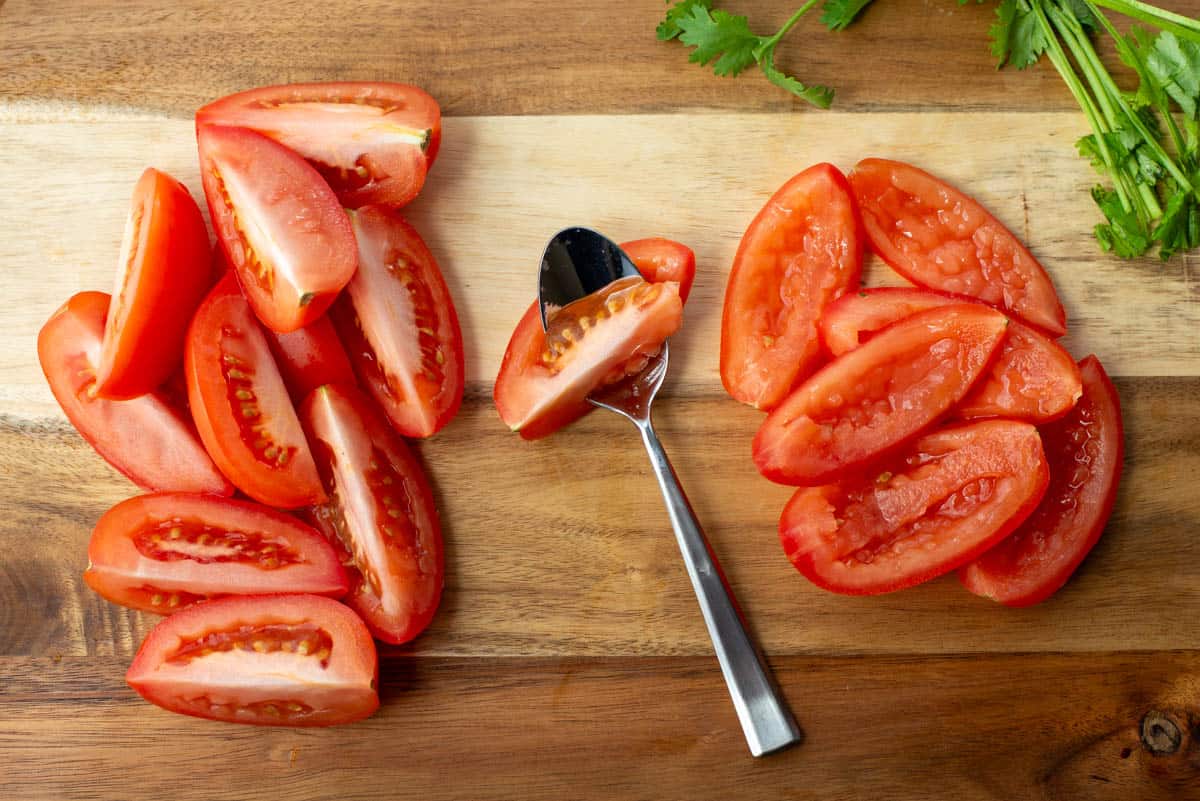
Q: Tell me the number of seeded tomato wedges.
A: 6